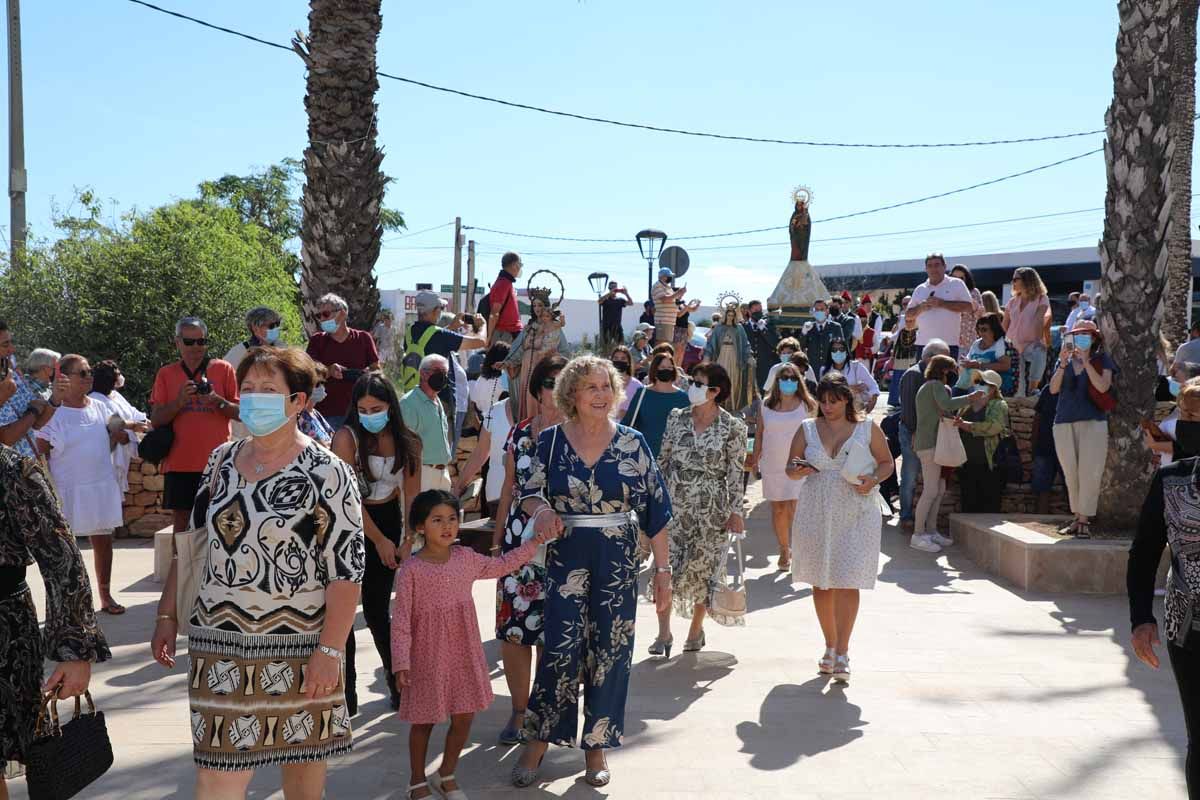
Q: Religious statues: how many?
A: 3